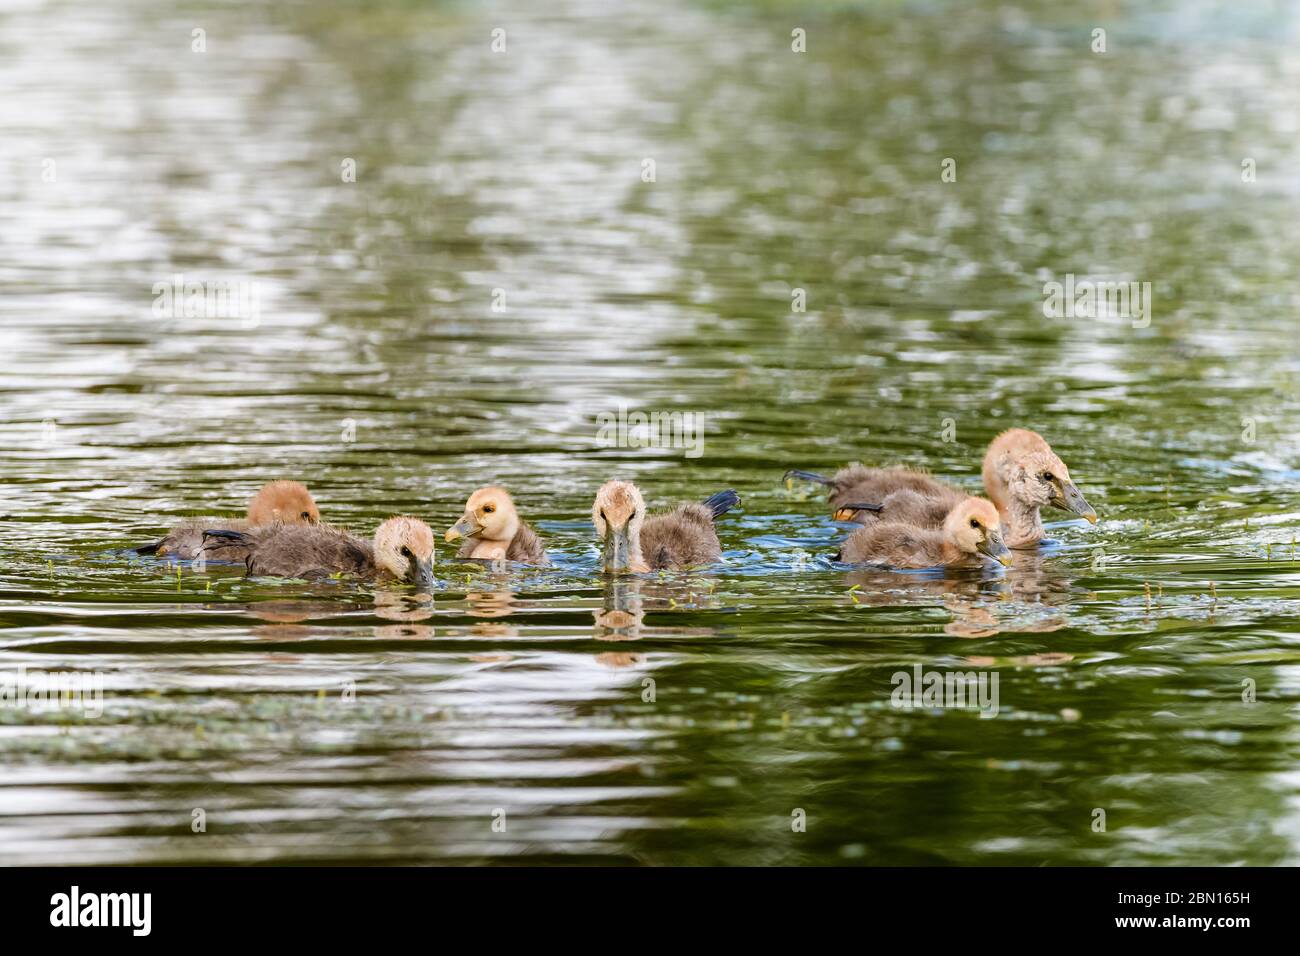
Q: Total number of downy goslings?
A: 6